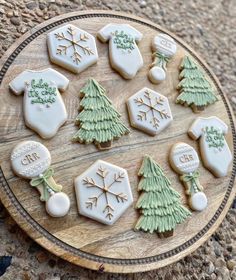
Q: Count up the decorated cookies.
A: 12